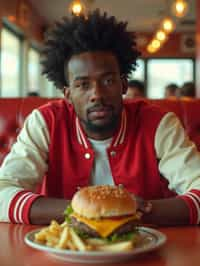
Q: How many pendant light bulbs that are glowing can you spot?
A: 6